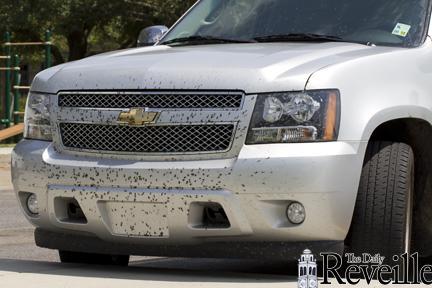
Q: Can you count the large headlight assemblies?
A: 2